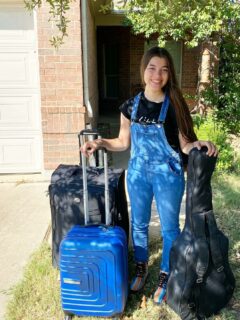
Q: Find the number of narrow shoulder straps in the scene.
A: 2